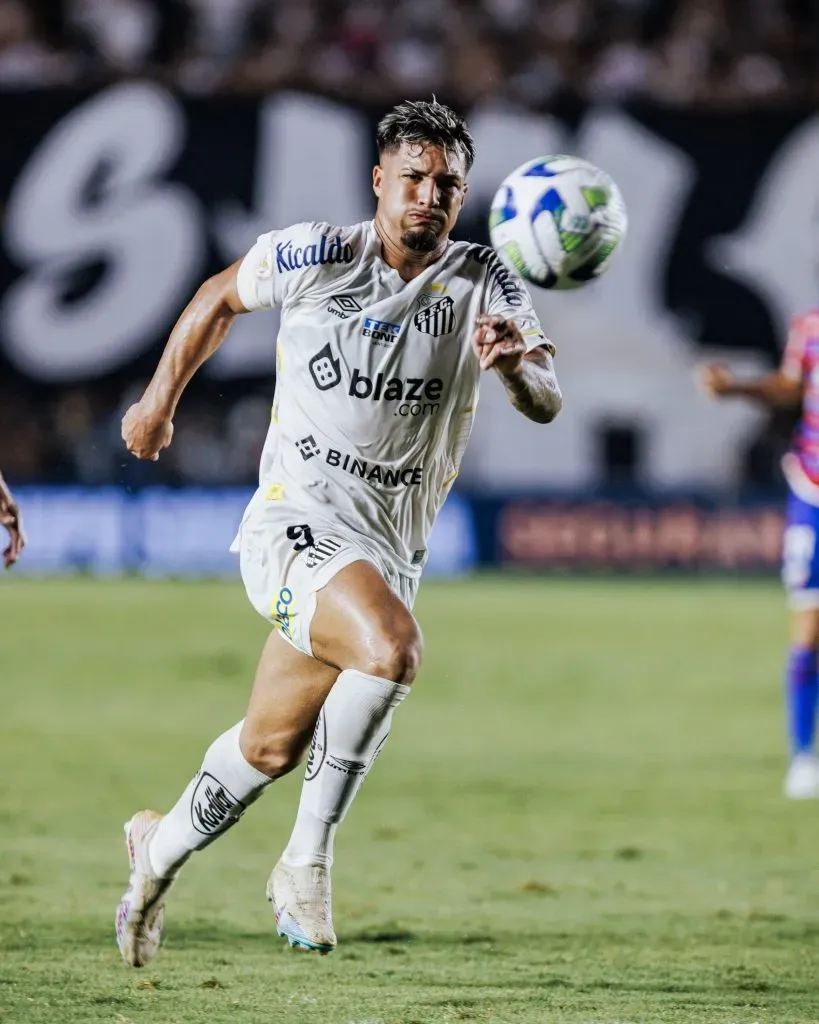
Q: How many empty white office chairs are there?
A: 0